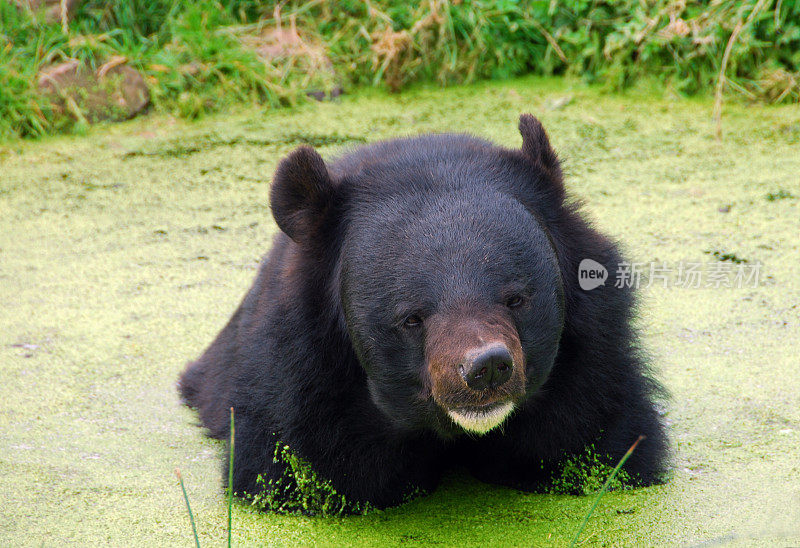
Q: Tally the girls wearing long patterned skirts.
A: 0